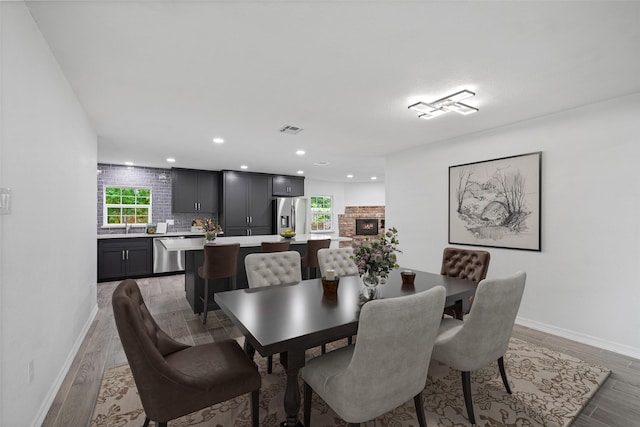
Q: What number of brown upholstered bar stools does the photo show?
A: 3